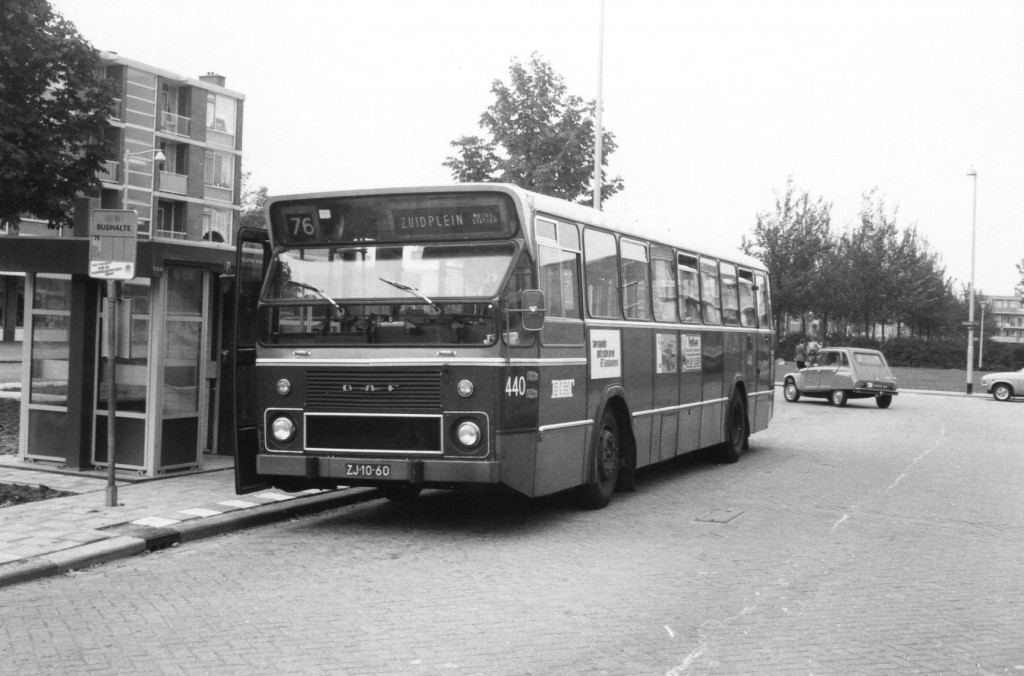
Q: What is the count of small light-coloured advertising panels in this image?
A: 3